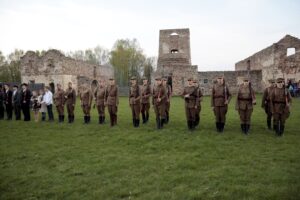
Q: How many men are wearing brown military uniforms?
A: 15